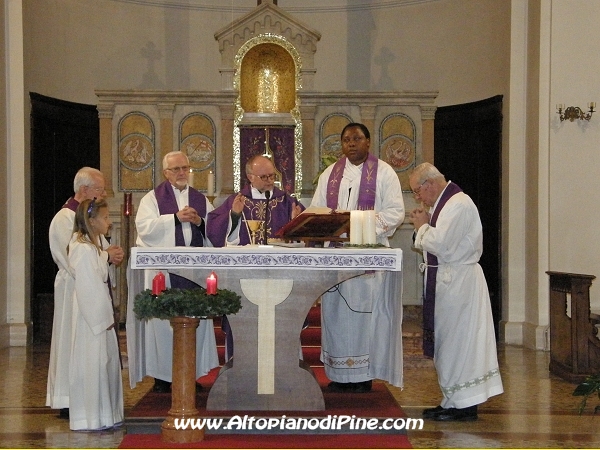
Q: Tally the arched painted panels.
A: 4